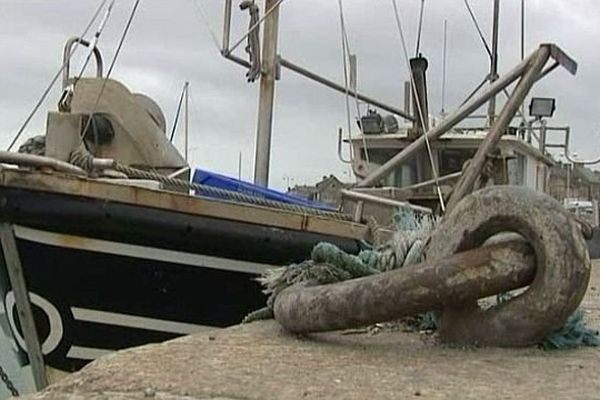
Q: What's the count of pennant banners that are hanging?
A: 0